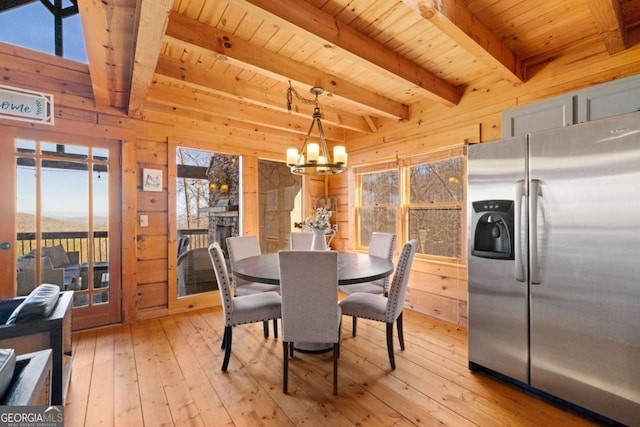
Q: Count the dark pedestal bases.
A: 1